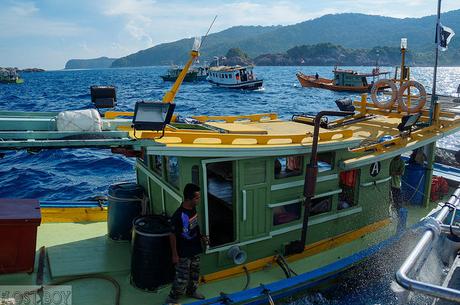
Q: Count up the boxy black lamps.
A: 4